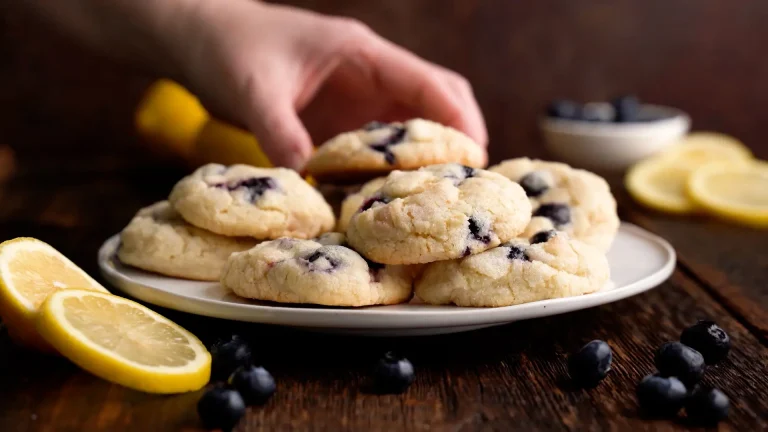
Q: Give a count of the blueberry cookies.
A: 8